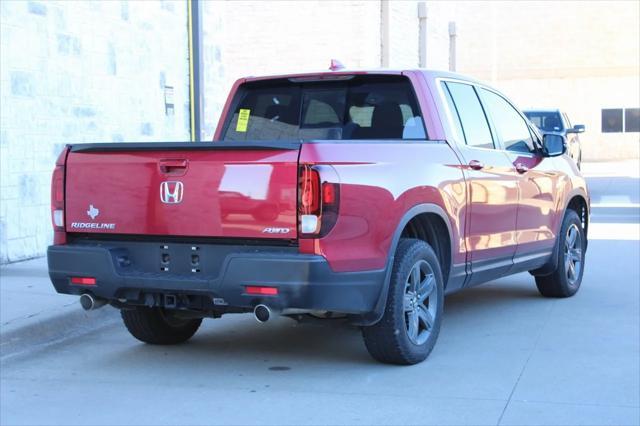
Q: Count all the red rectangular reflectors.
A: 2